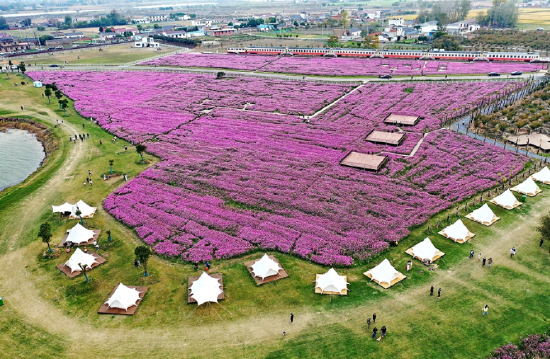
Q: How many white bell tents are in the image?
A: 14